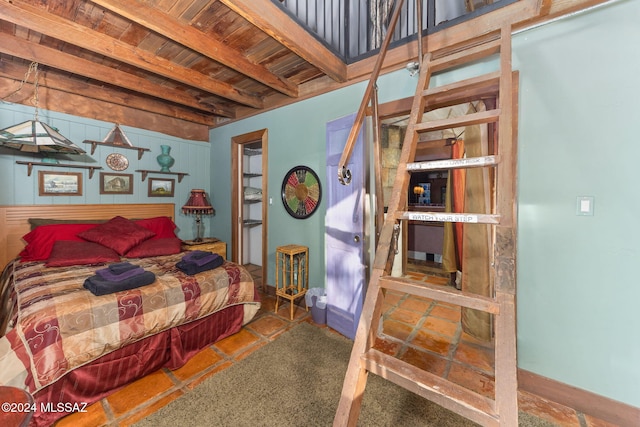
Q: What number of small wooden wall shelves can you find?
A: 3